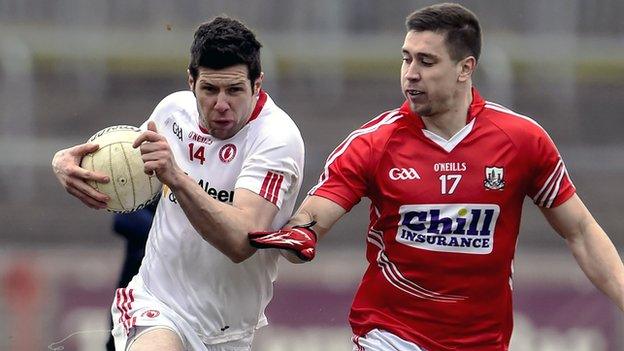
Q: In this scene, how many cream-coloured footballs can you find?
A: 1